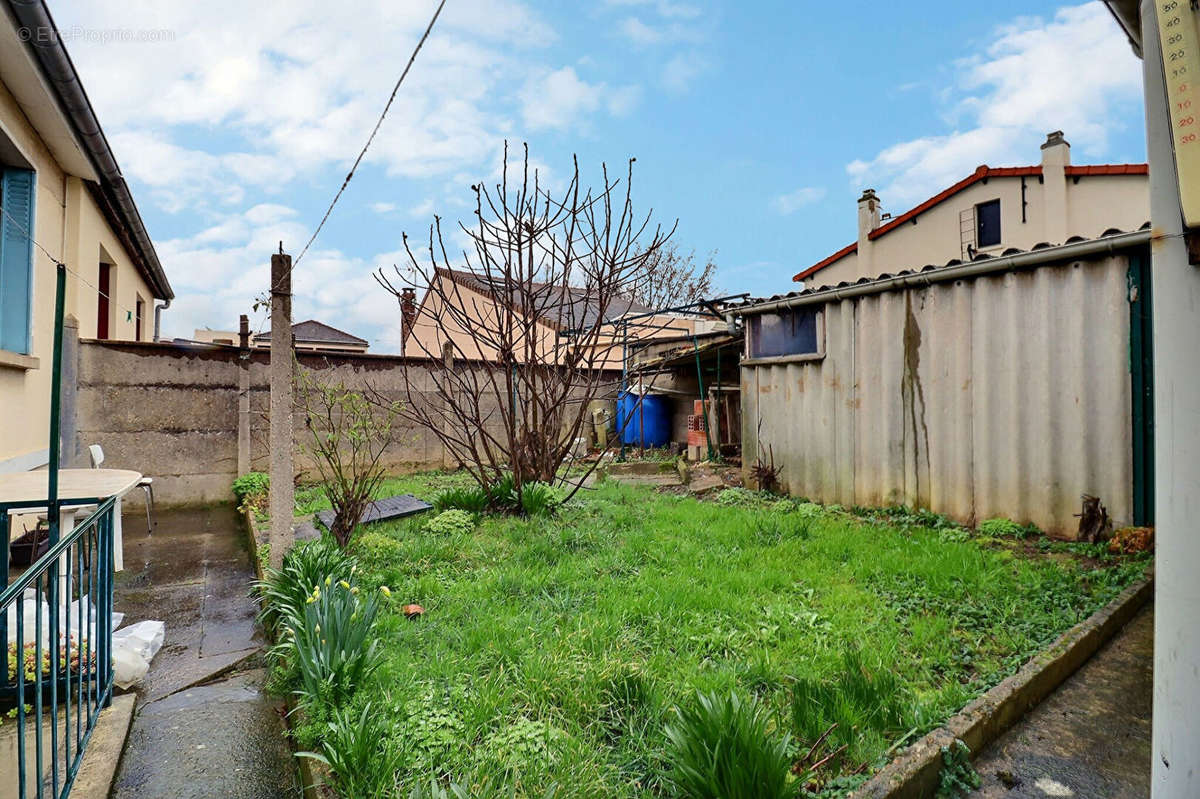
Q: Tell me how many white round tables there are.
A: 1